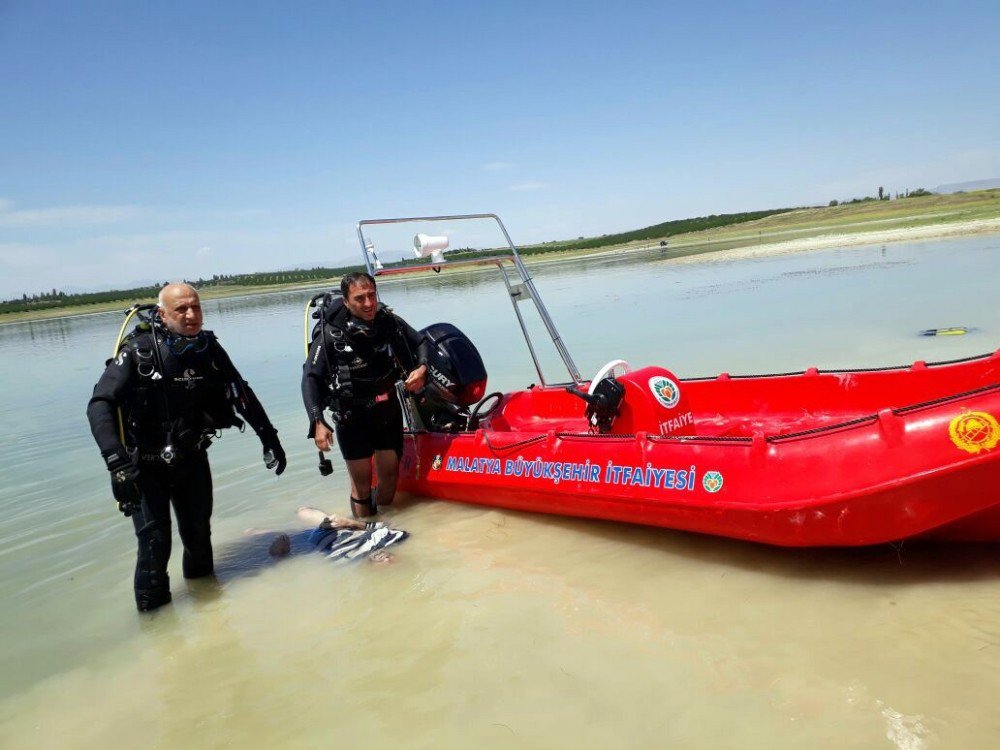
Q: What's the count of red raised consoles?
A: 1